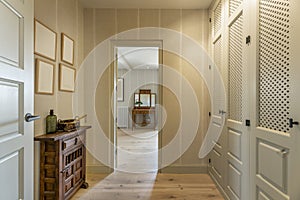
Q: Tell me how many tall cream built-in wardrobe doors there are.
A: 3